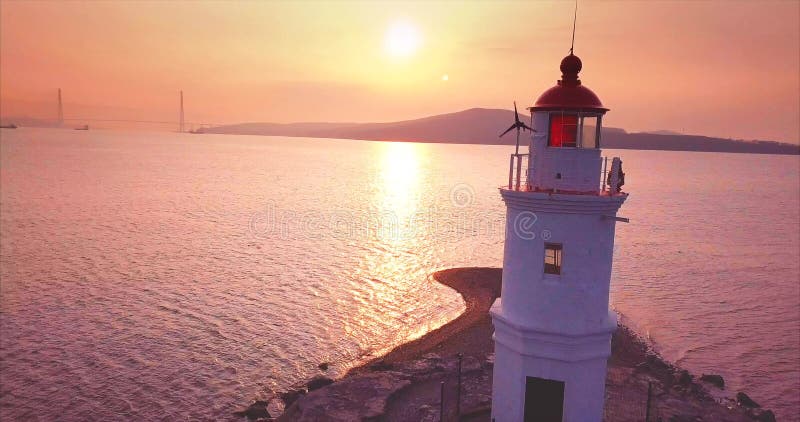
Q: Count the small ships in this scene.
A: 2